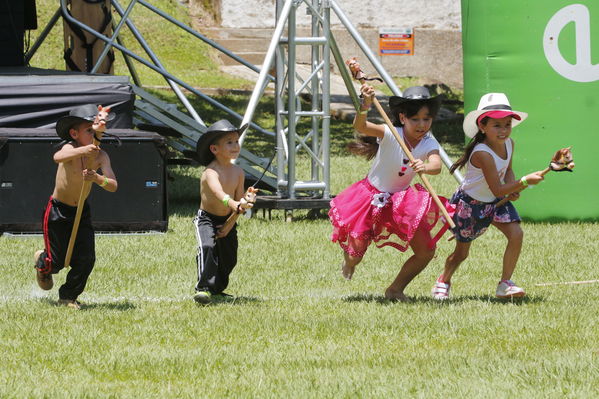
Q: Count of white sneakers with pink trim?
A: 2